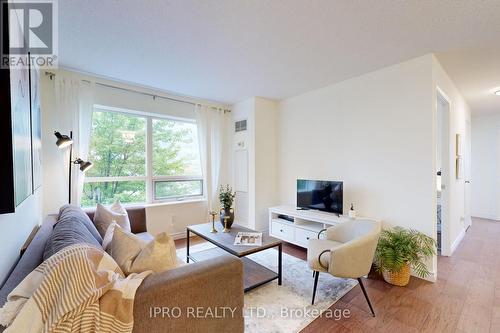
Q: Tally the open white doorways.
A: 1